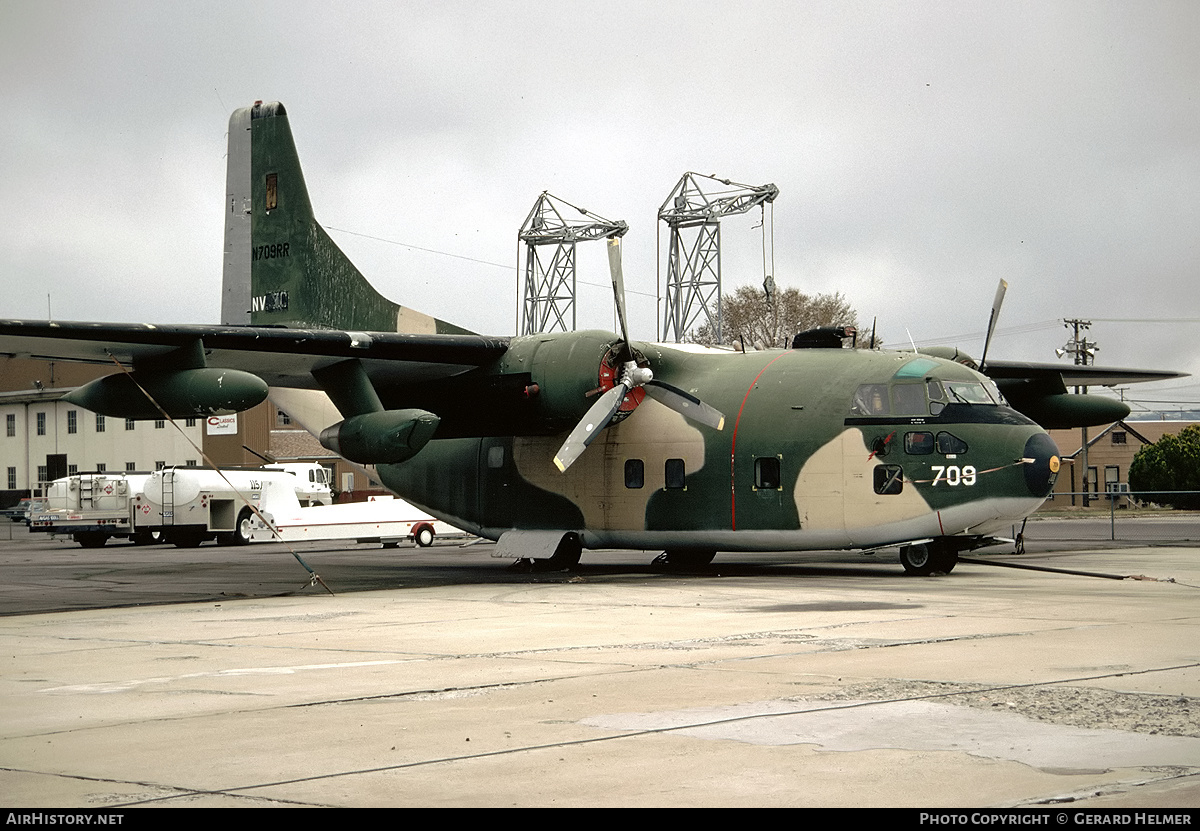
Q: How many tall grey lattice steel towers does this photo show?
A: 2